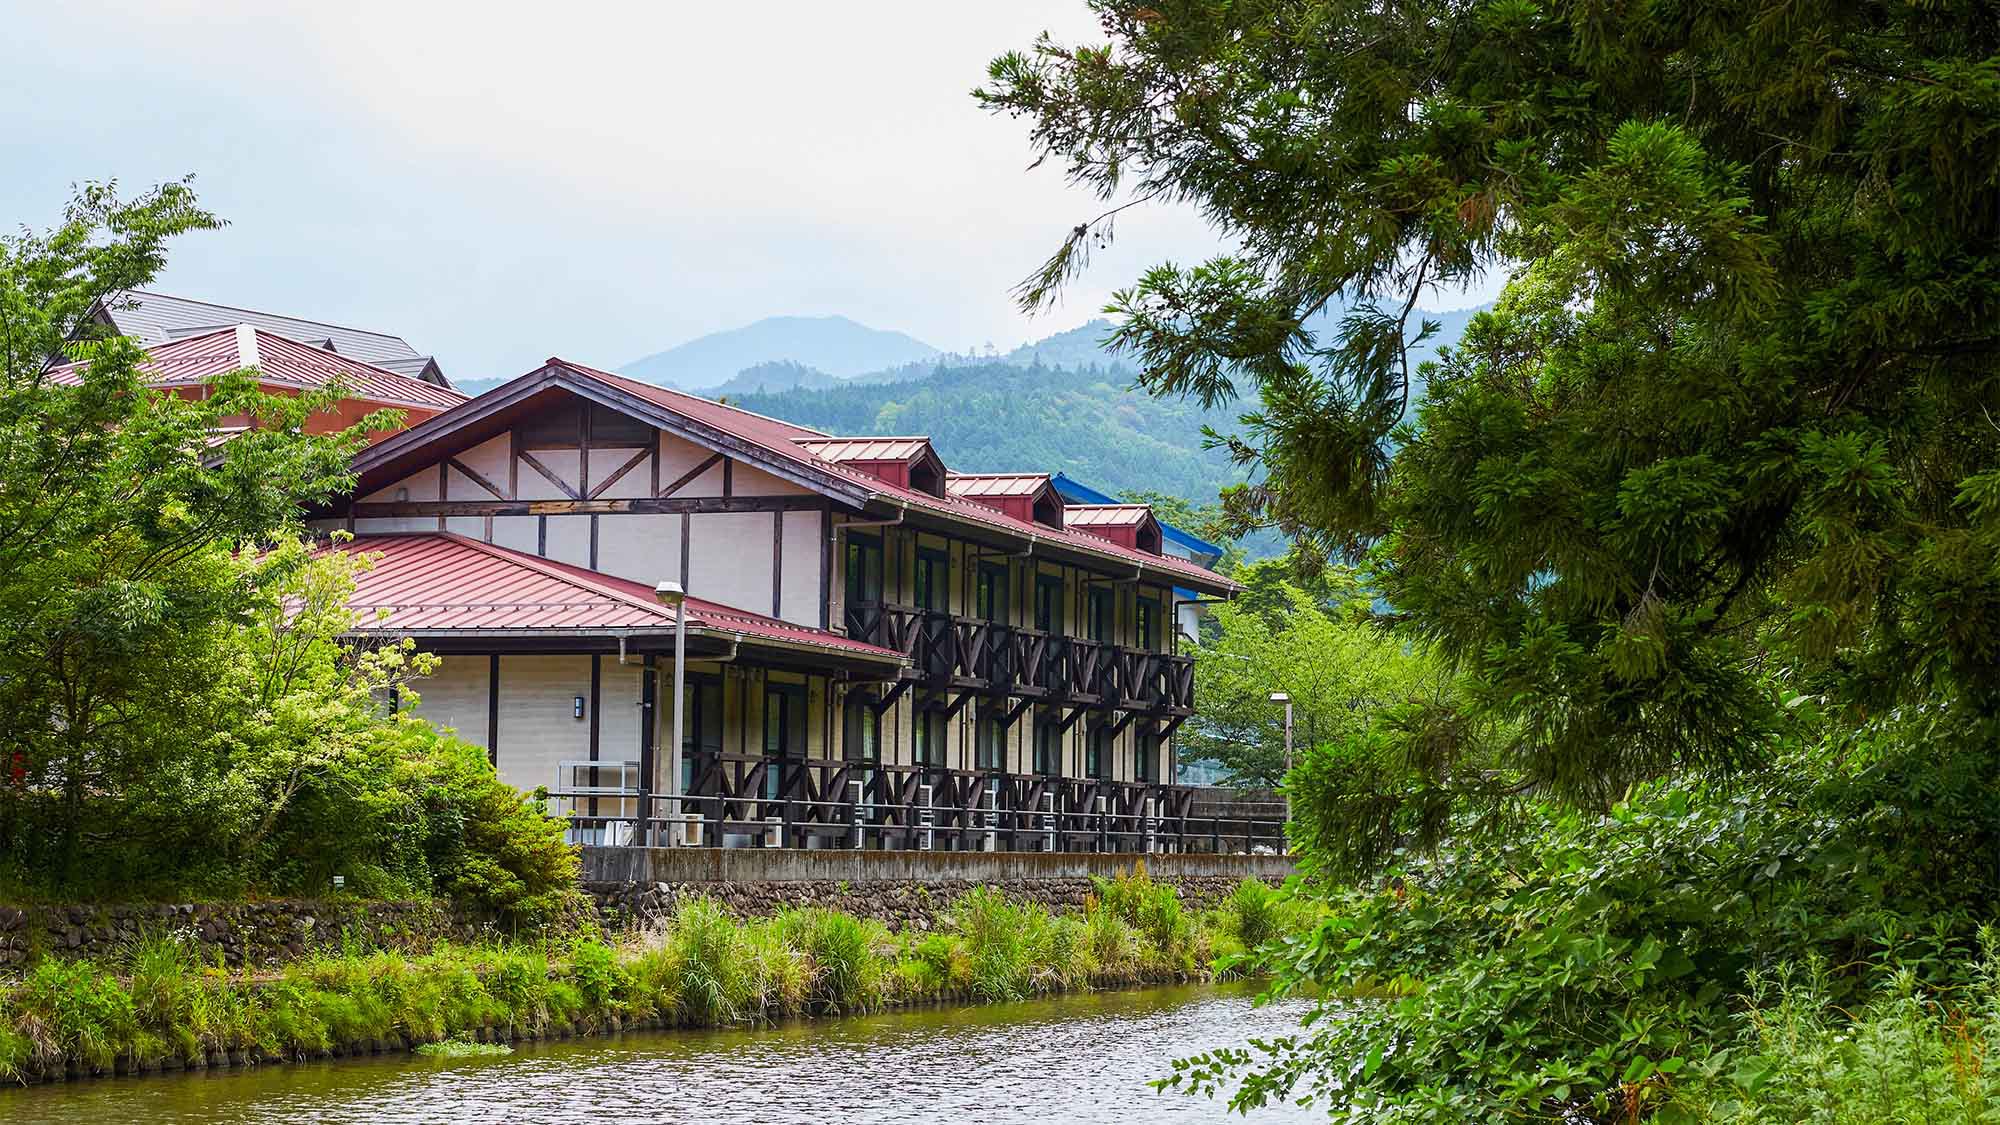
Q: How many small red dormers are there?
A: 3